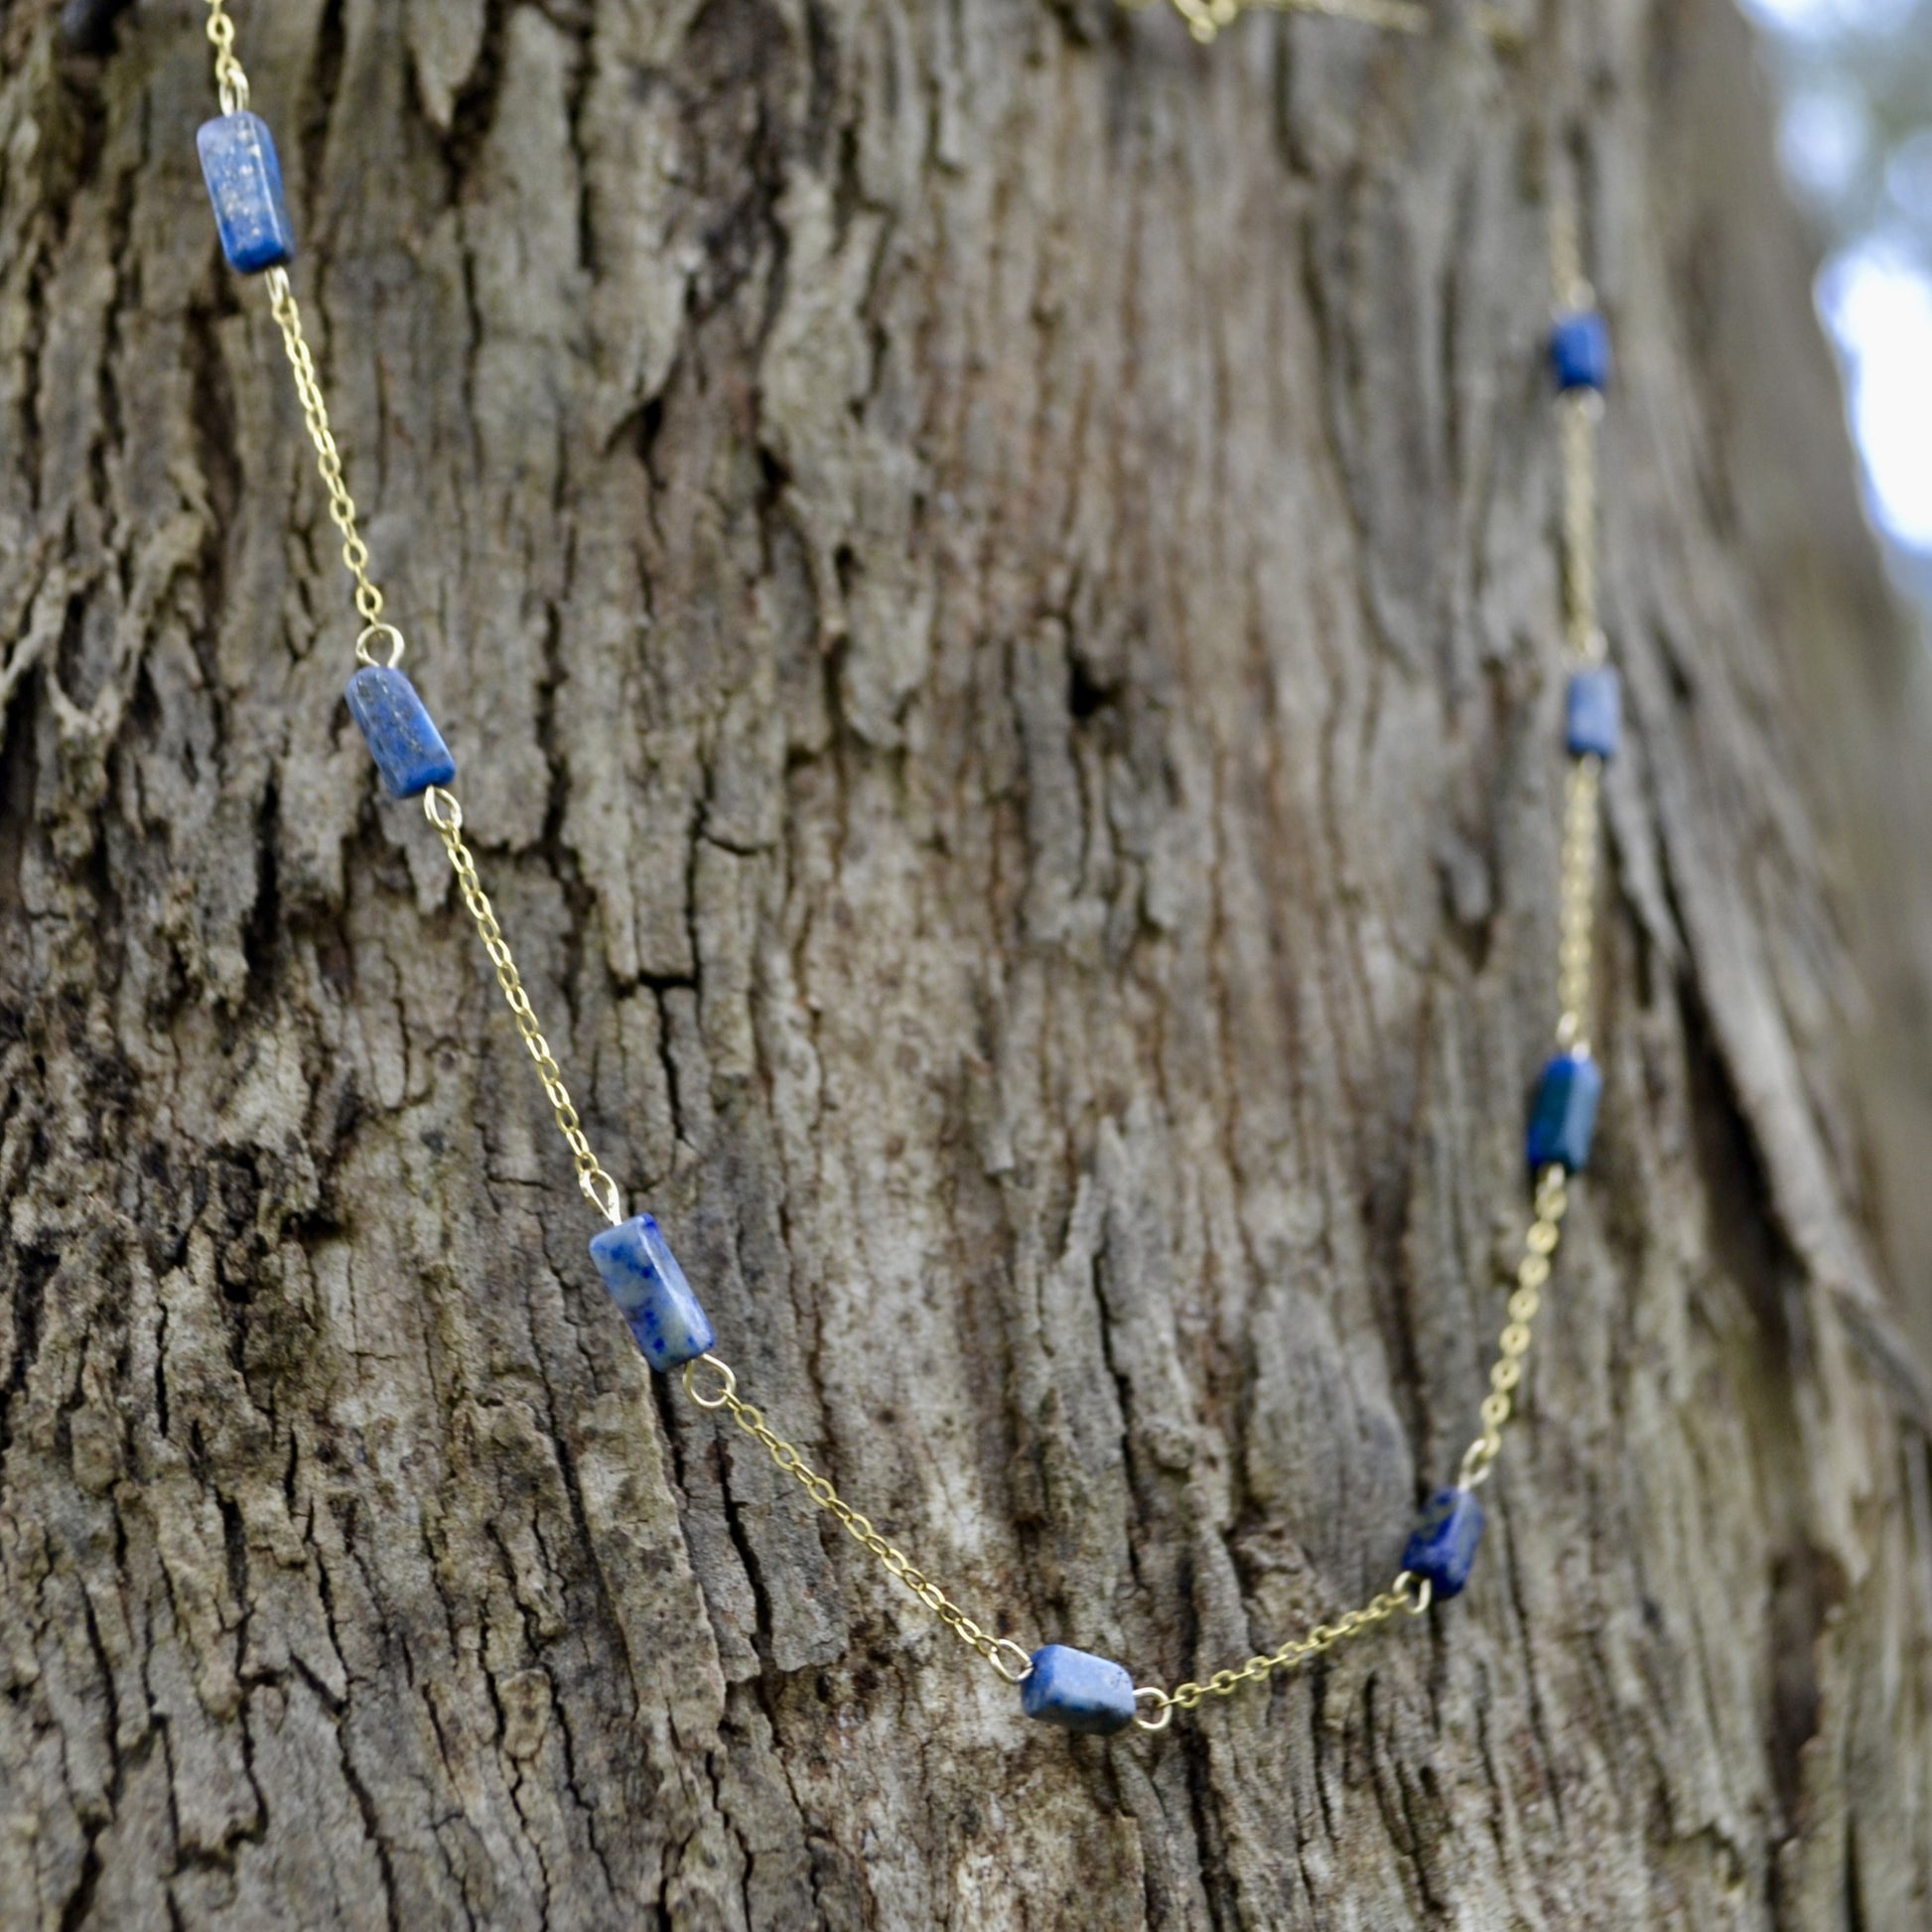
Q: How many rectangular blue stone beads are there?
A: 8